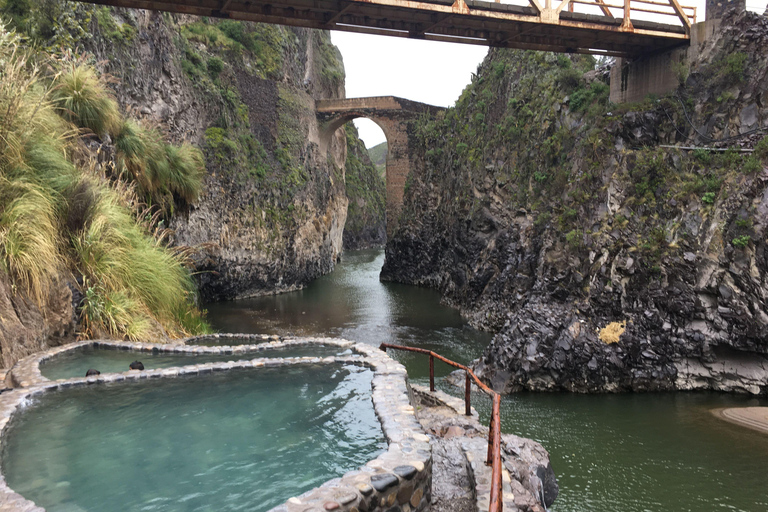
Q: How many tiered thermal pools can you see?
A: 3